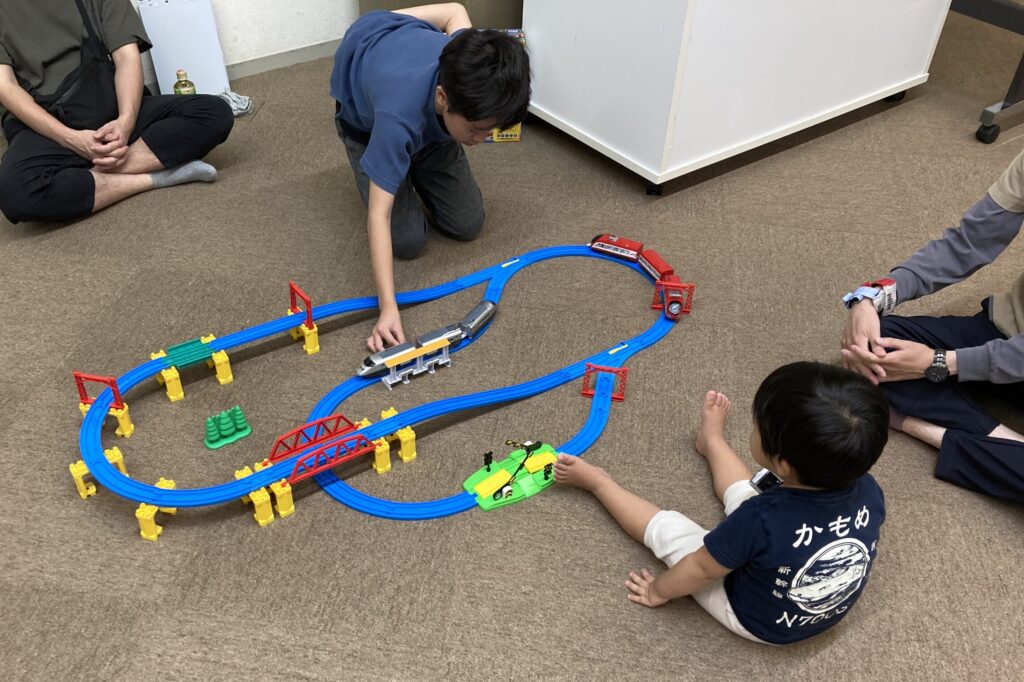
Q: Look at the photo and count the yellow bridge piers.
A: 10